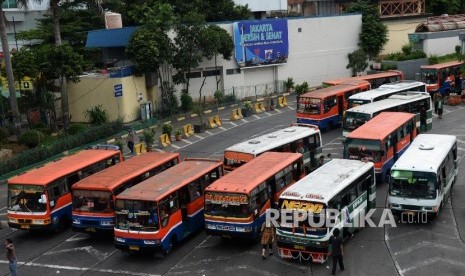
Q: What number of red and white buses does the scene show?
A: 13